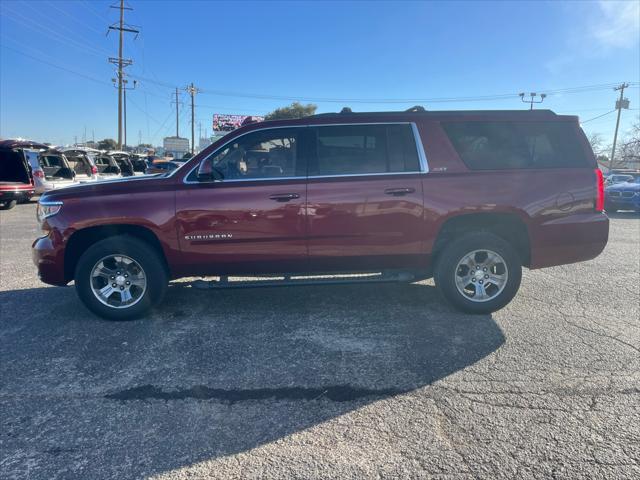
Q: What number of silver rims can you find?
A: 2